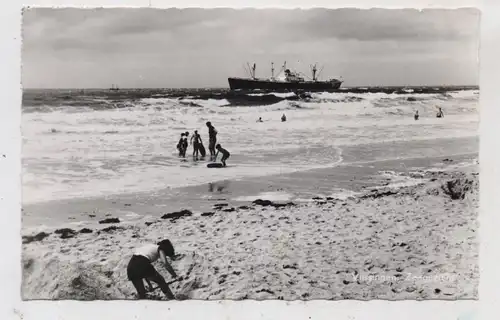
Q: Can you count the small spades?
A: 1